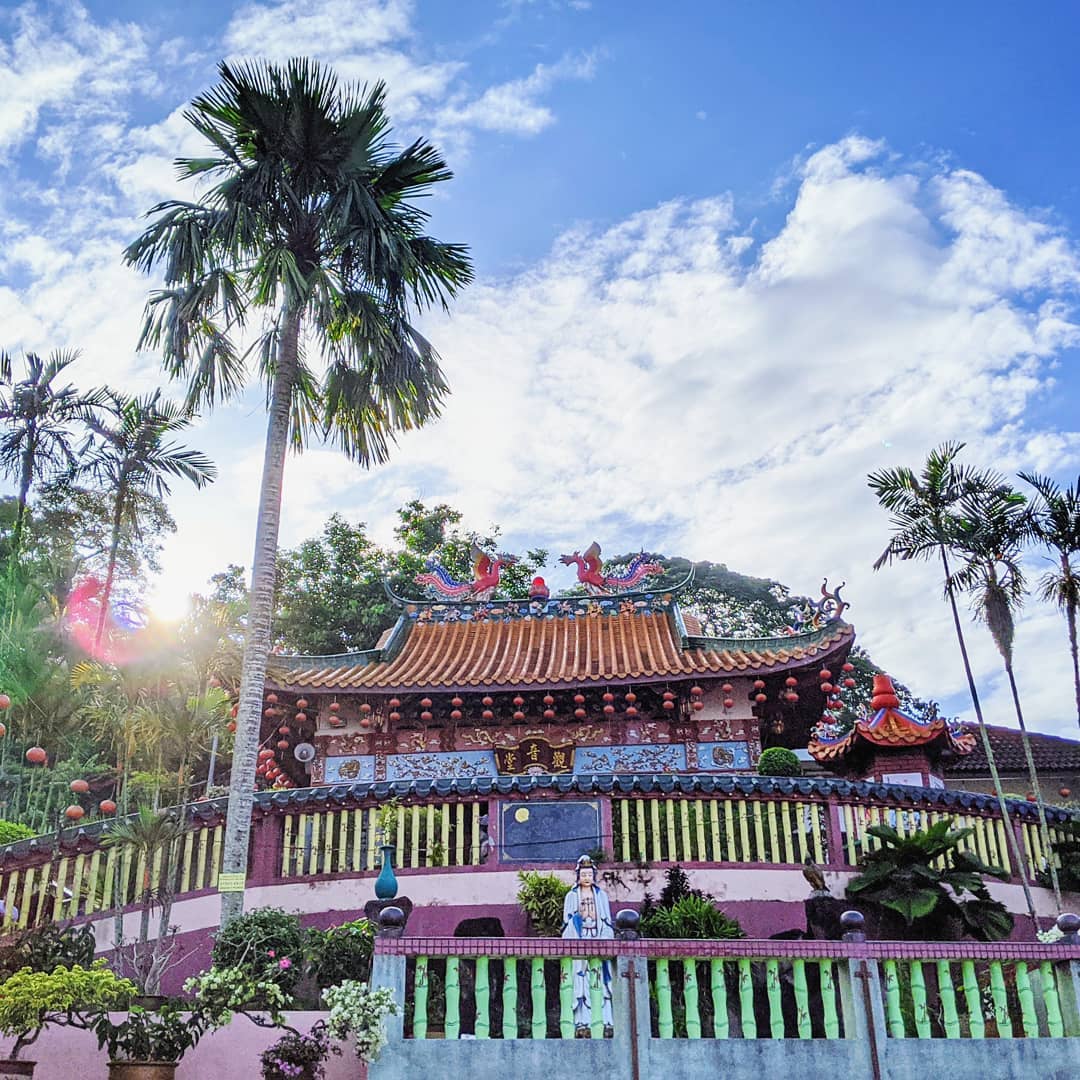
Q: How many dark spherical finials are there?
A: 4